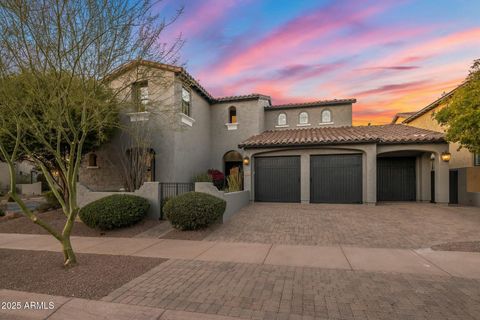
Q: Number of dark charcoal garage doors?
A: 3